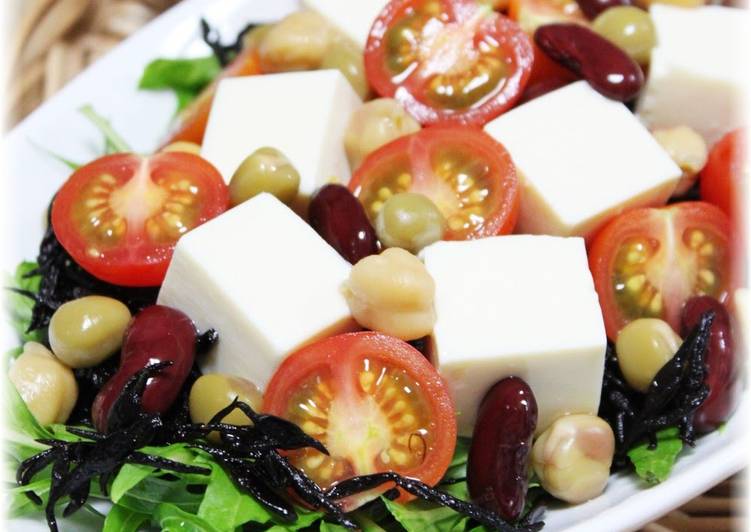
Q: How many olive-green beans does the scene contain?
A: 7